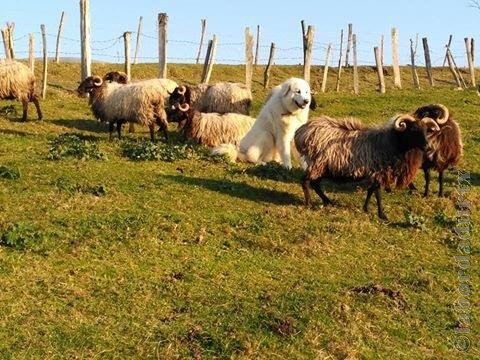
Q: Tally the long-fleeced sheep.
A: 7